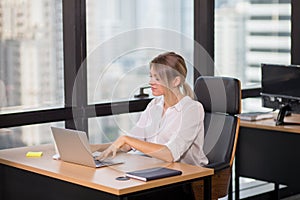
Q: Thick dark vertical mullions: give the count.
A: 3